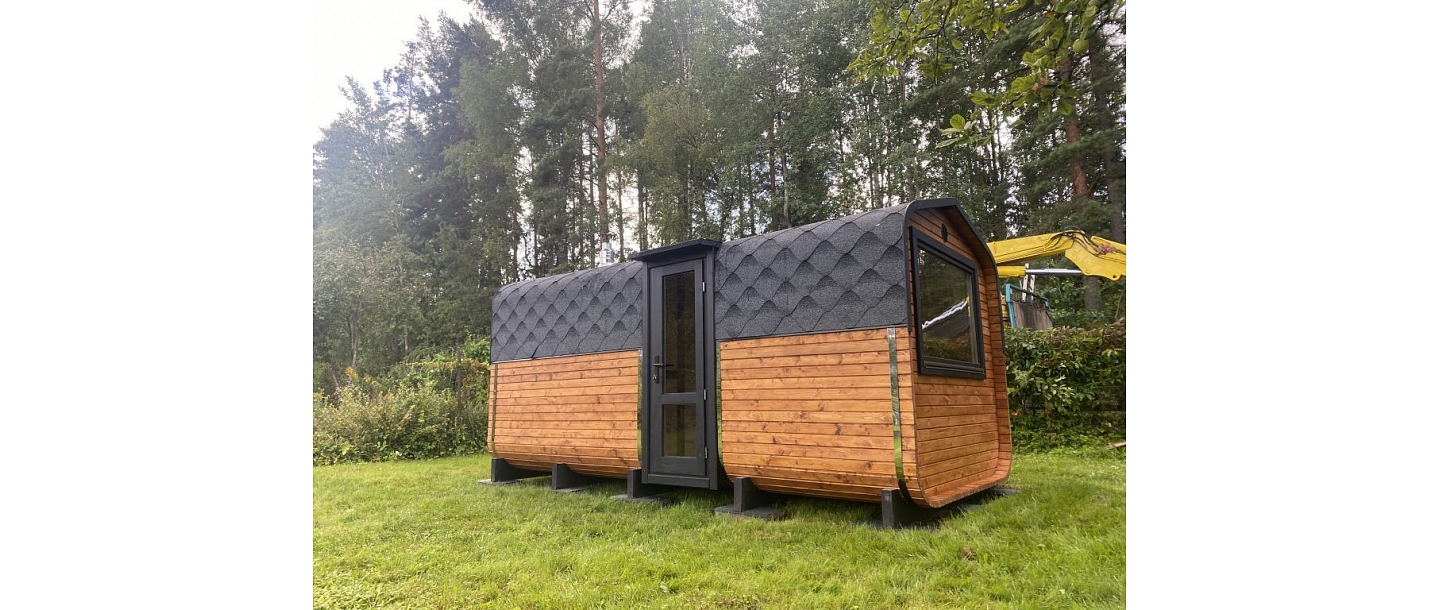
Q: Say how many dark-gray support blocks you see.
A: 5